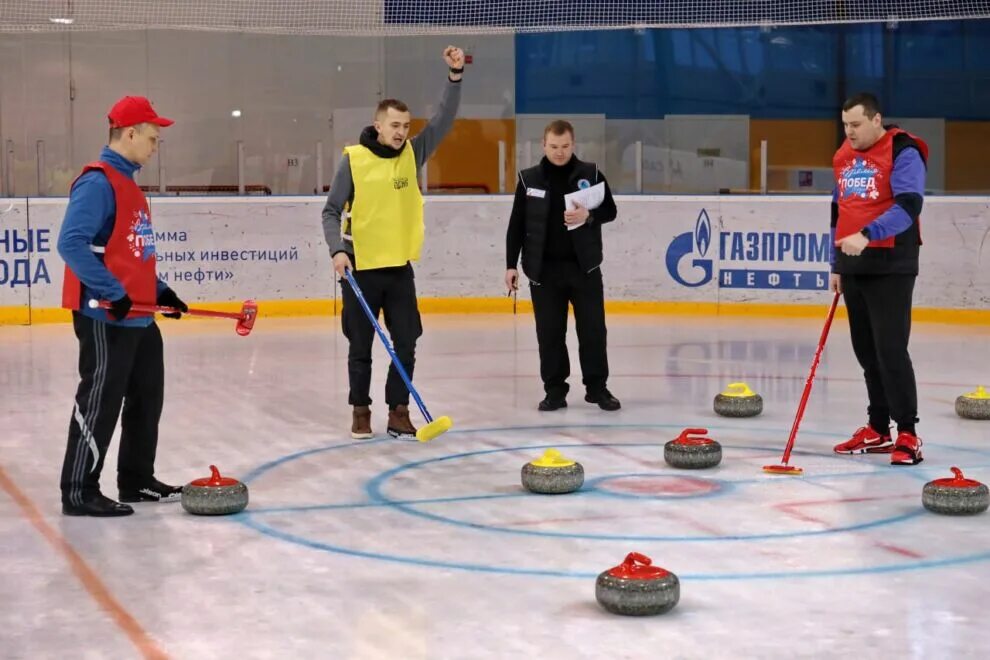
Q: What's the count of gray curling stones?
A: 7